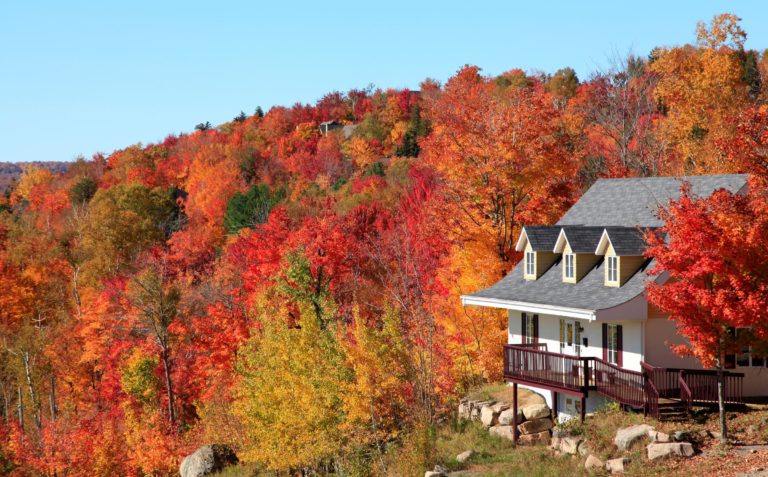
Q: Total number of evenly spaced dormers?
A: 3